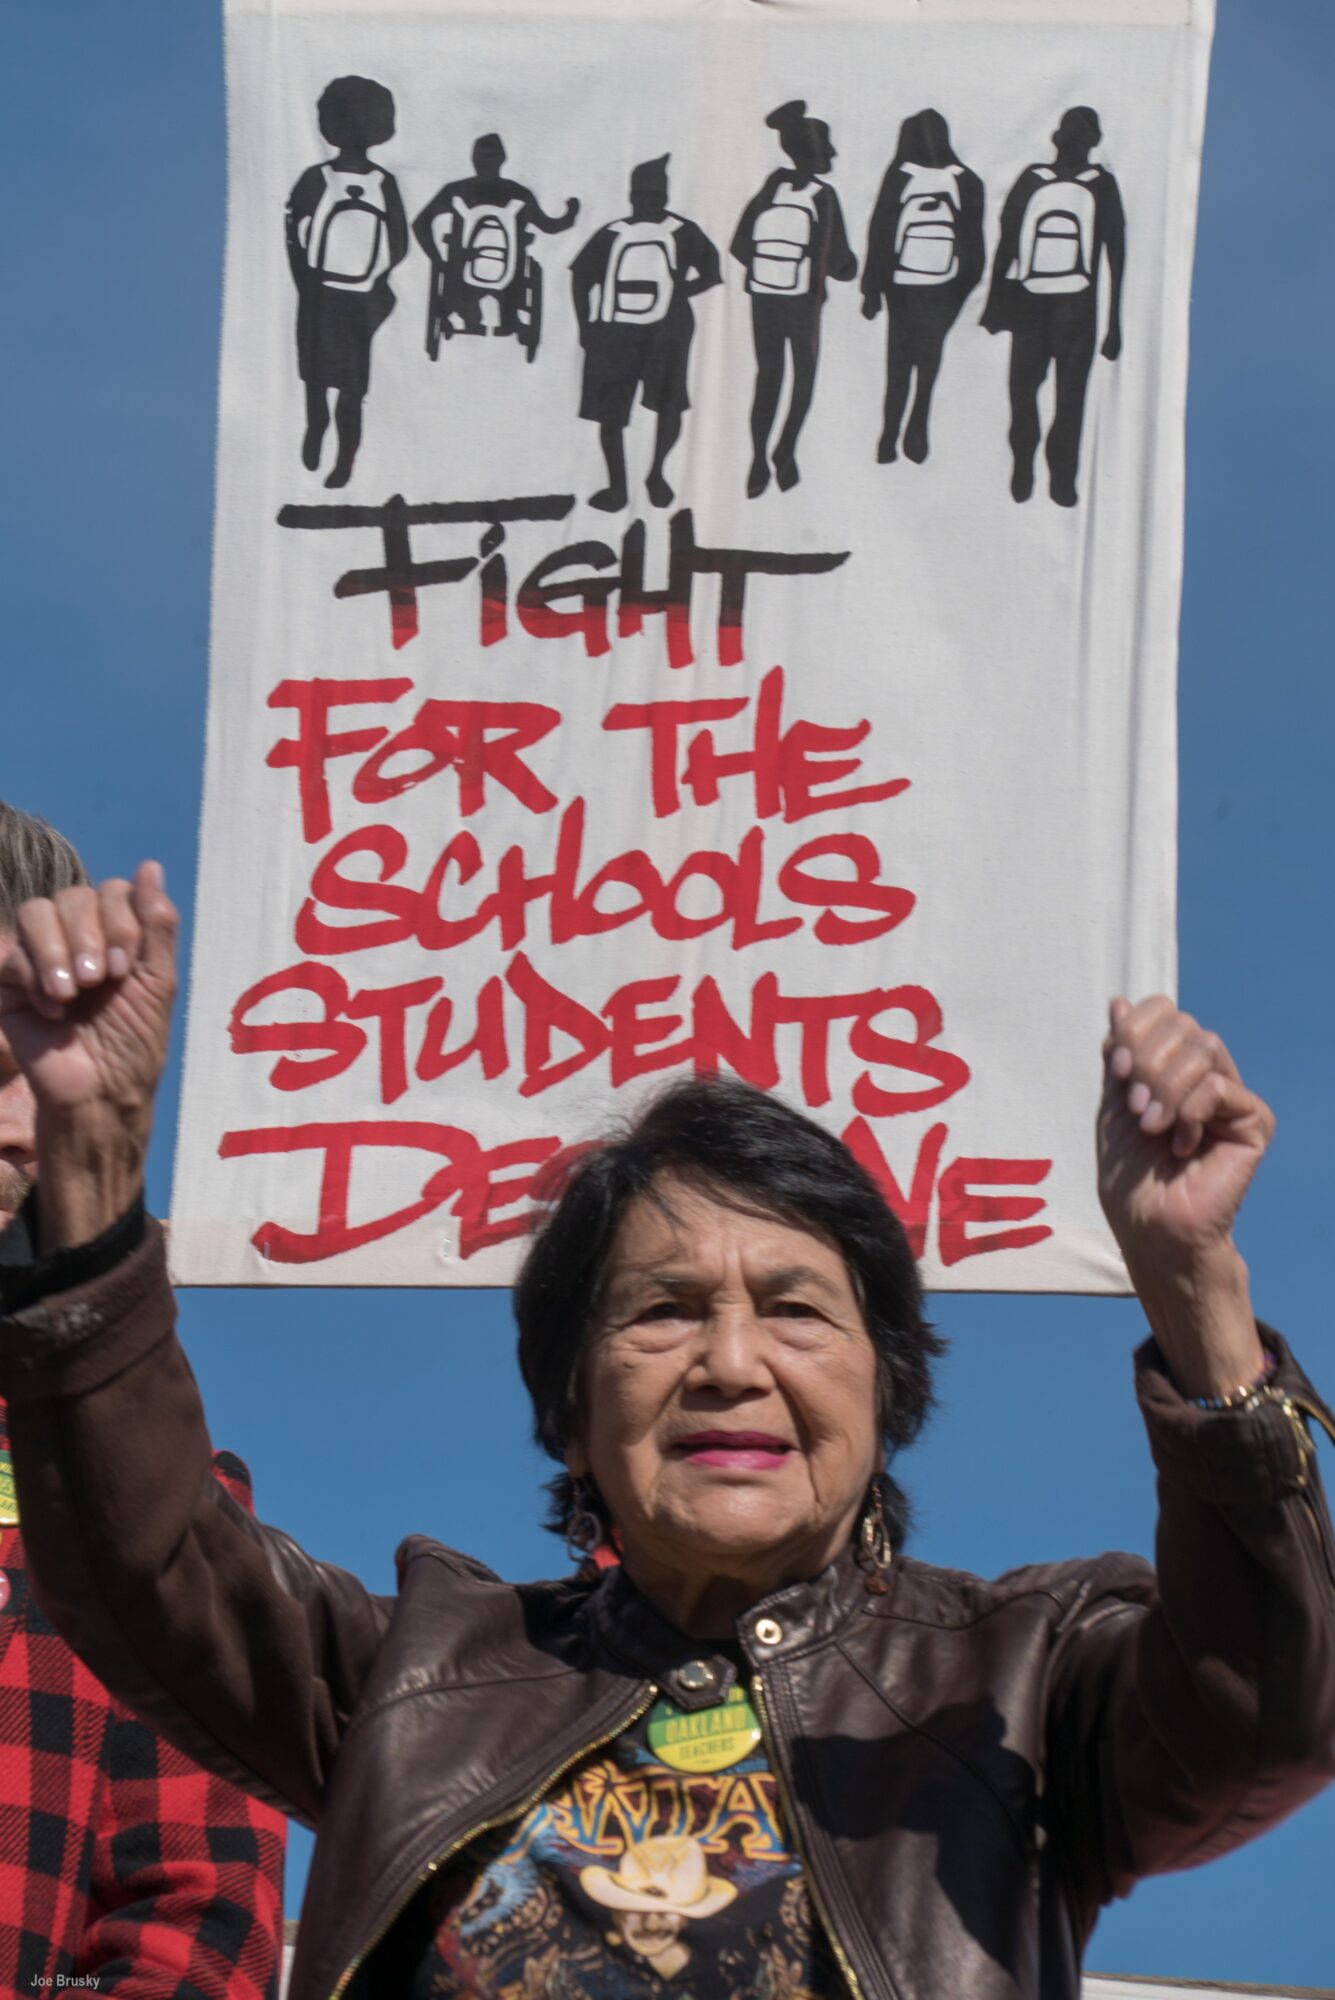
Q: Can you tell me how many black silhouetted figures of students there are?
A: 6